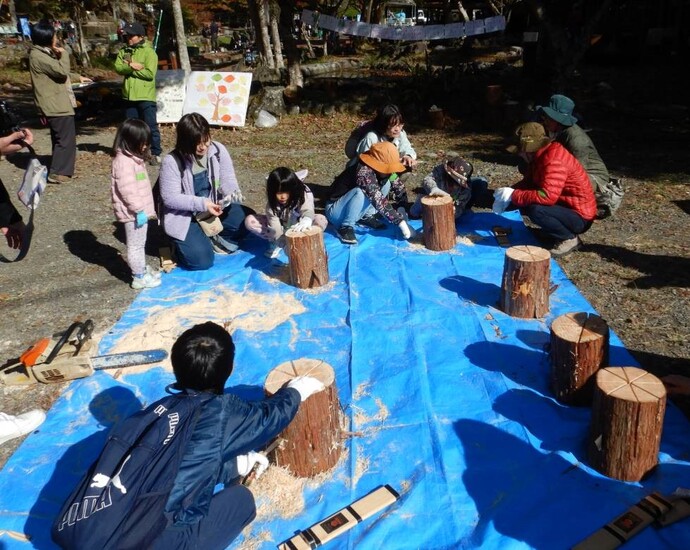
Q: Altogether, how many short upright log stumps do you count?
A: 6